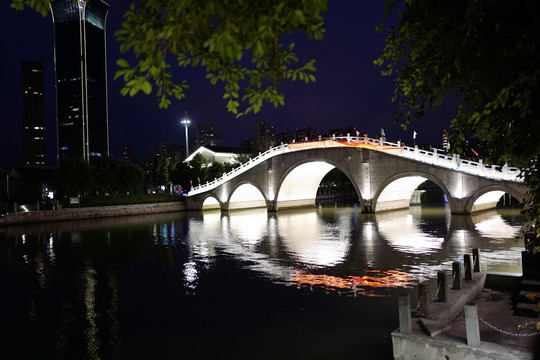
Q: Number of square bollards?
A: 7